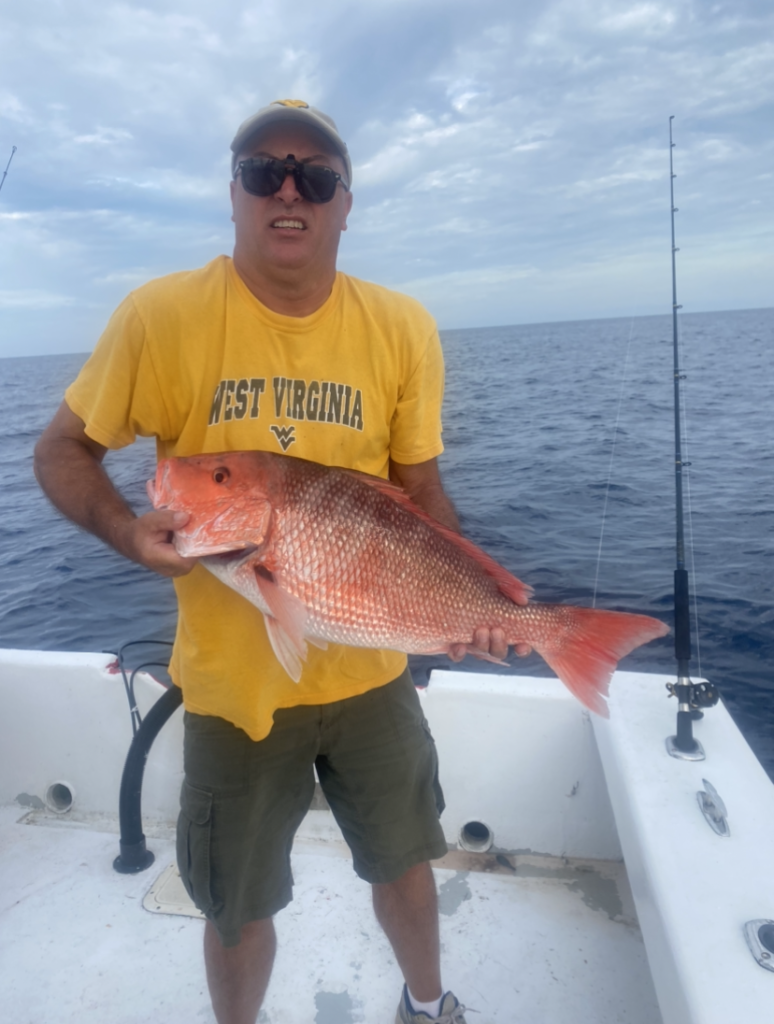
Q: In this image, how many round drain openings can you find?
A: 2